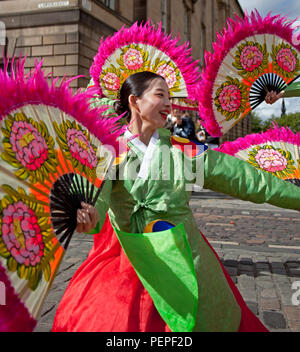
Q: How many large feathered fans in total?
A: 4